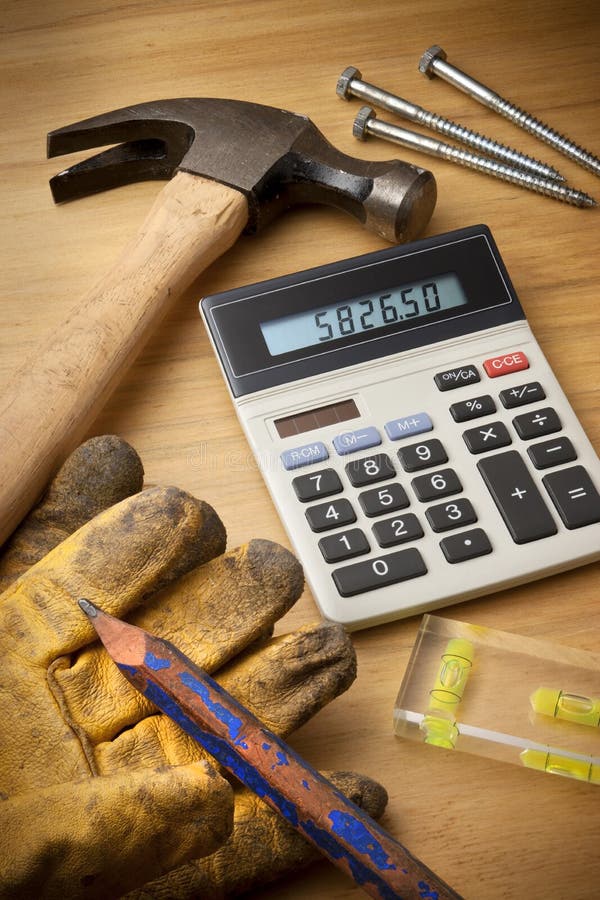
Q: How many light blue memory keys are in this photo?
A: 3